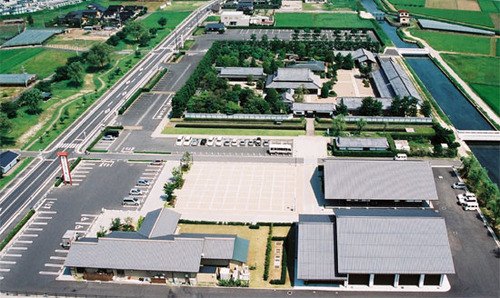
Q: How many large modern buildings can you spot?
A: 3